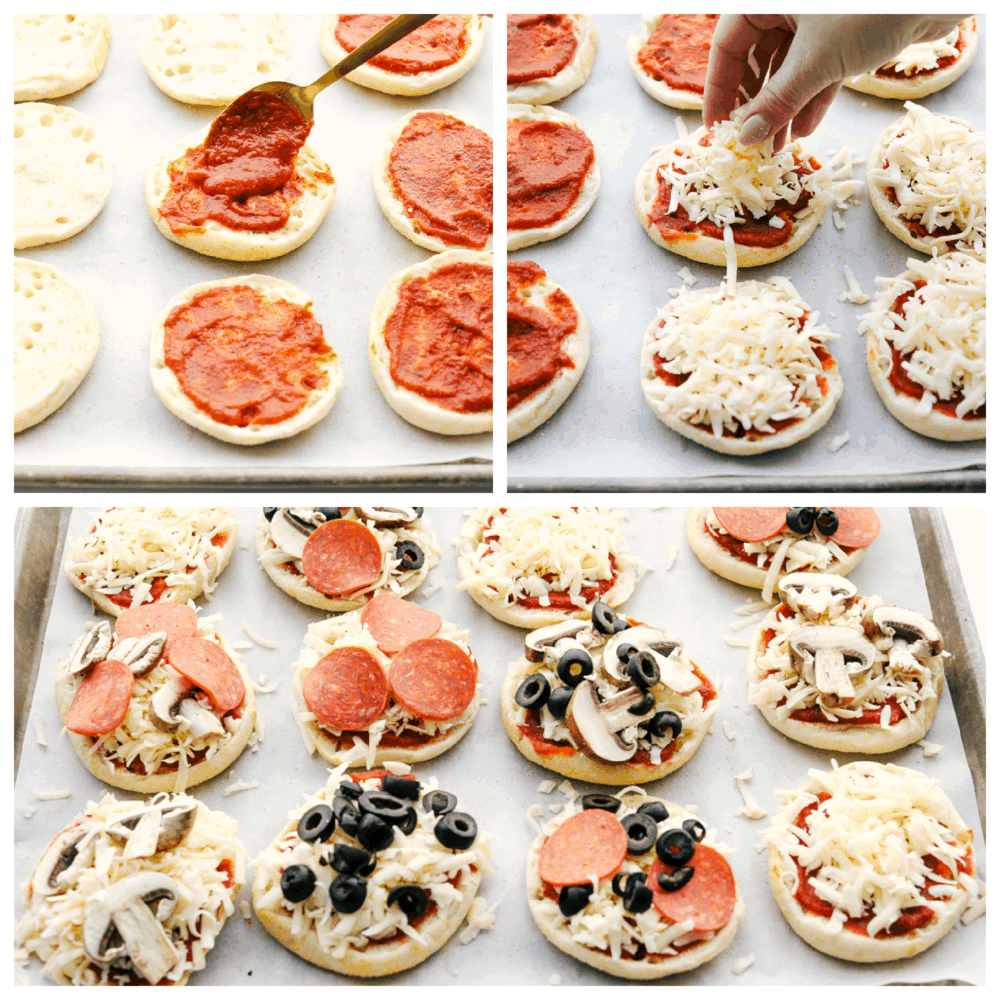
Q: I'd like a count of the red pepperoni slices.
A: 11